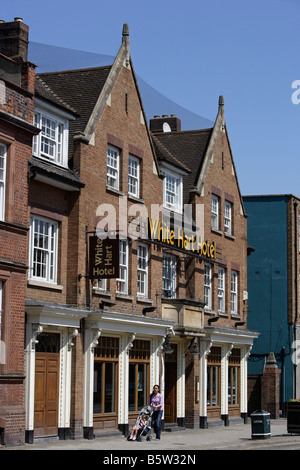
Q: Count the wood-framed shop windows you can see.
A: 4